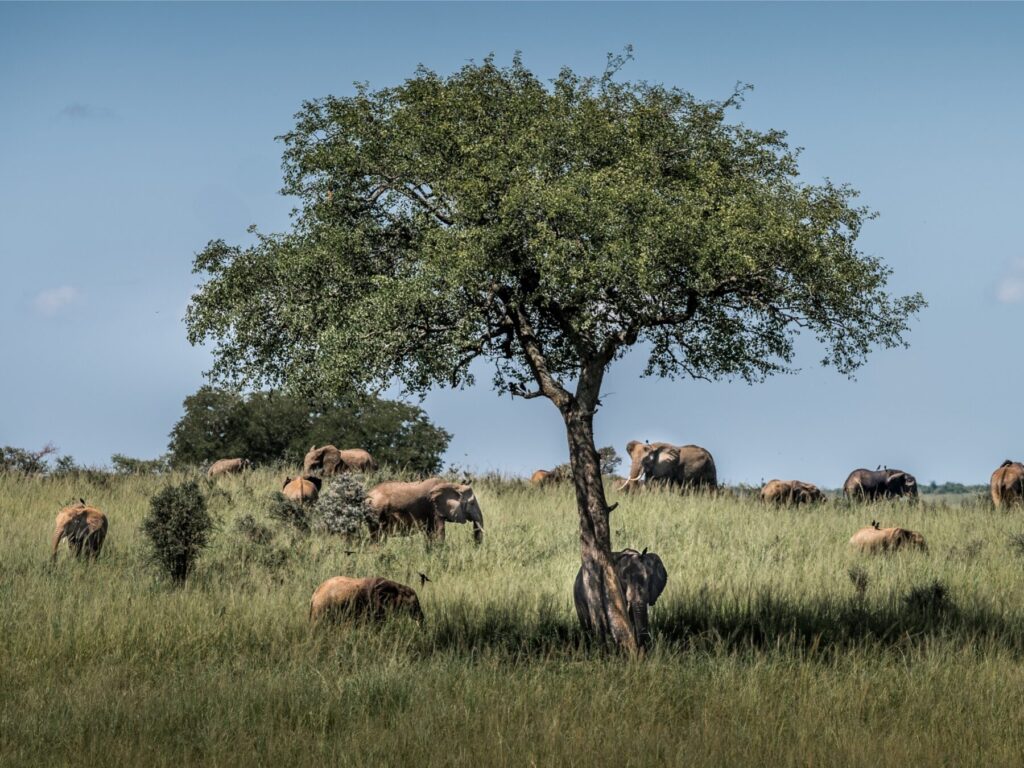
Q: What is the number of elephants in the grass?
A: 13